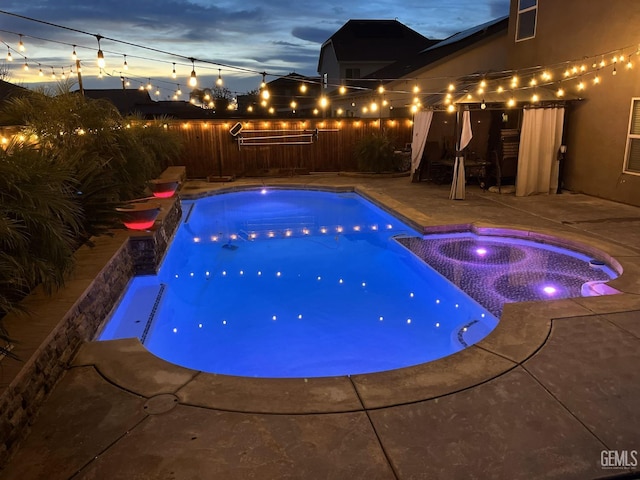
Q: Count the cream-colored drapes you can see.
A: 3